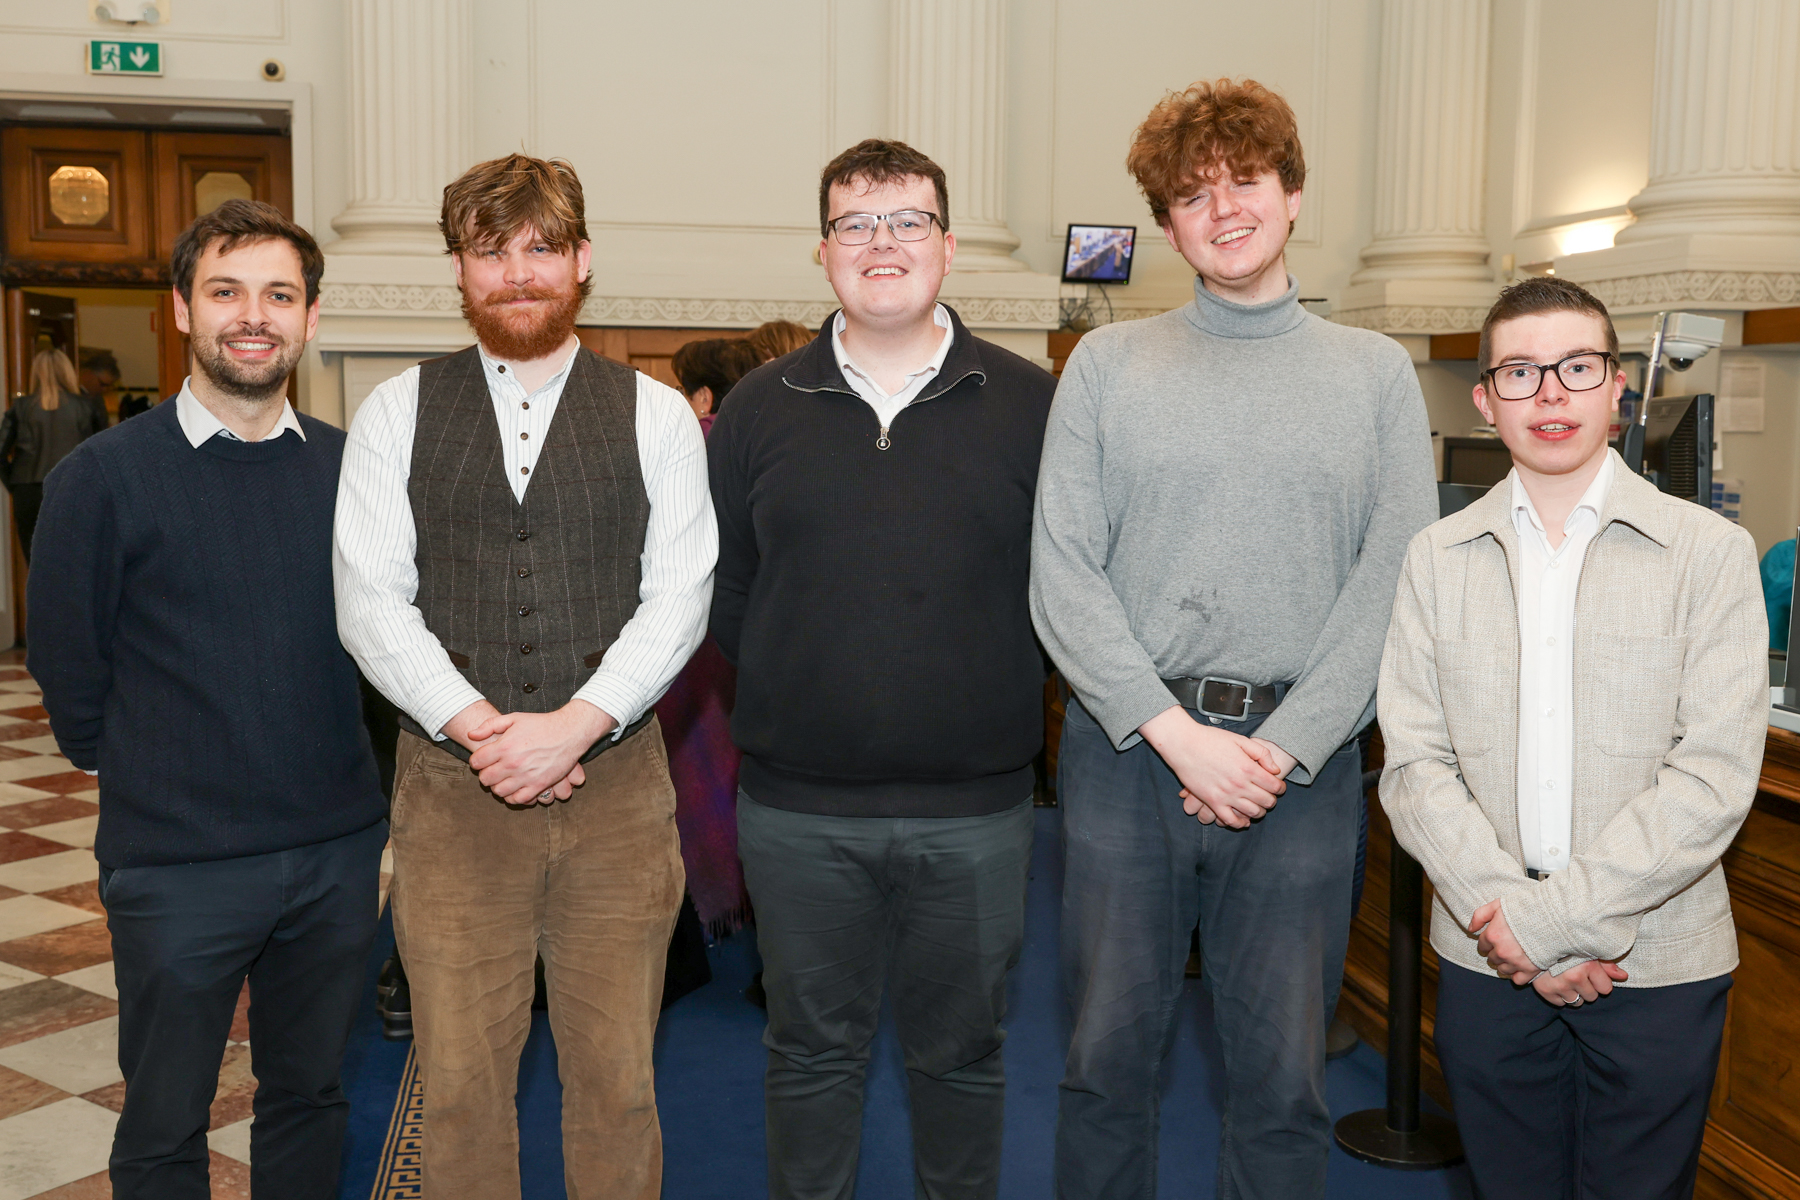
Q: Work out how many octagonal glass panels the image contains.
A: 2